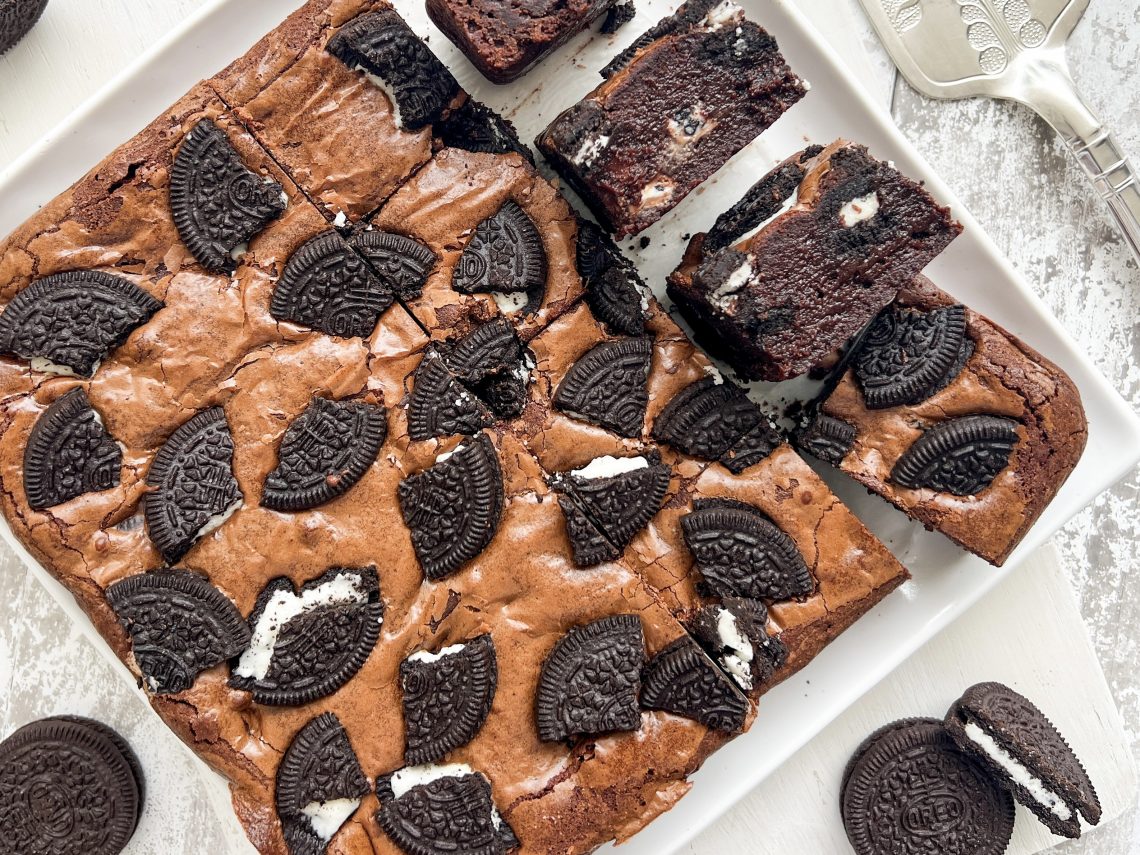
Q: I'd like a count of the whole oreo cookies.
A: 2